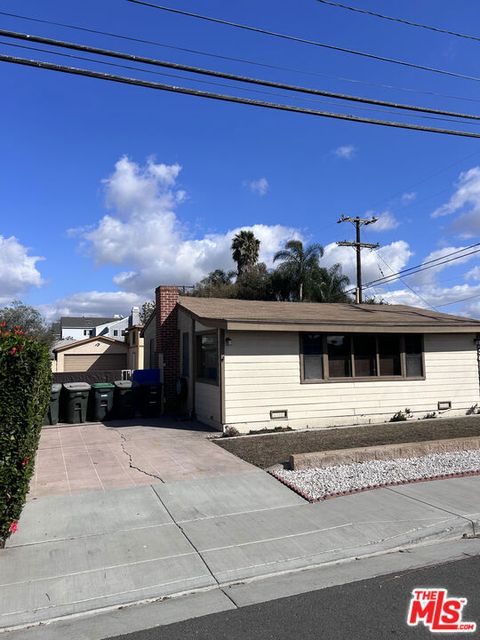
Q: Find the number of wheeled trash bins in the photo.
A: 5